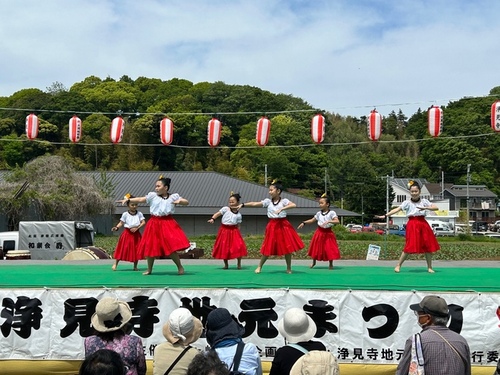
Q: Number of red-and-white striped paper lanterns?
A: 10